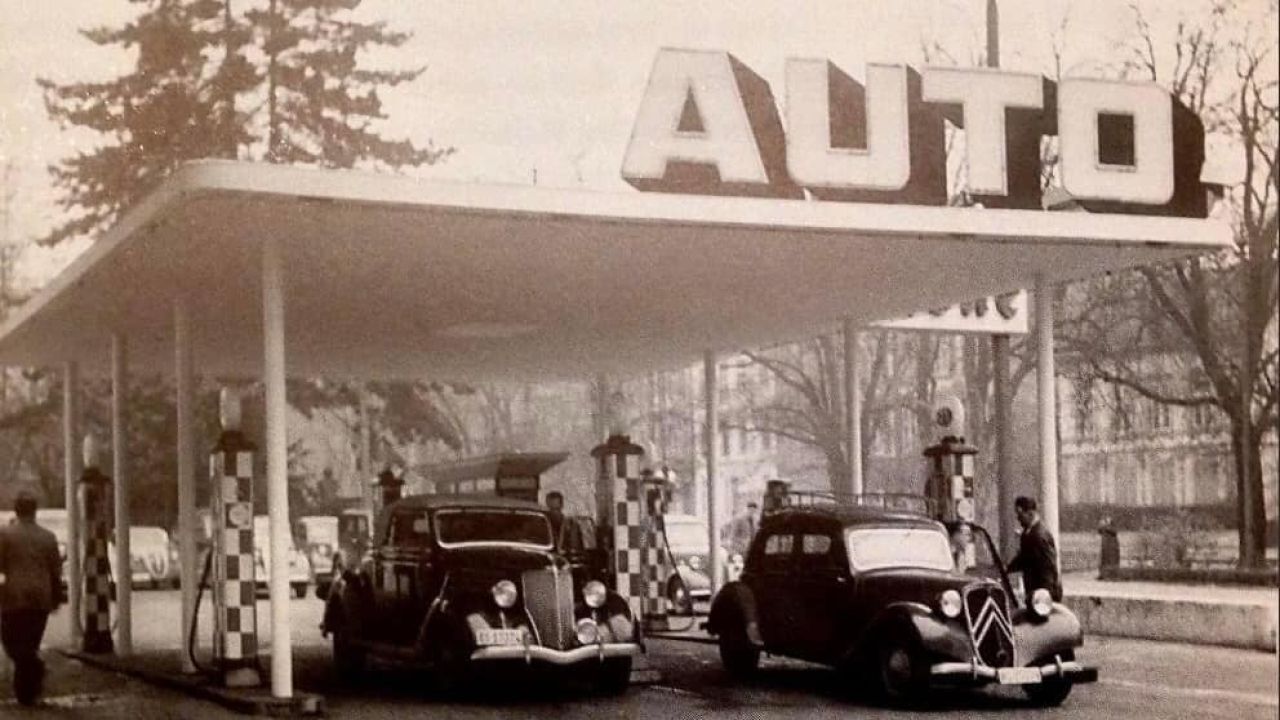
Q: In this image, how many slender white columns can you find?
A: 7